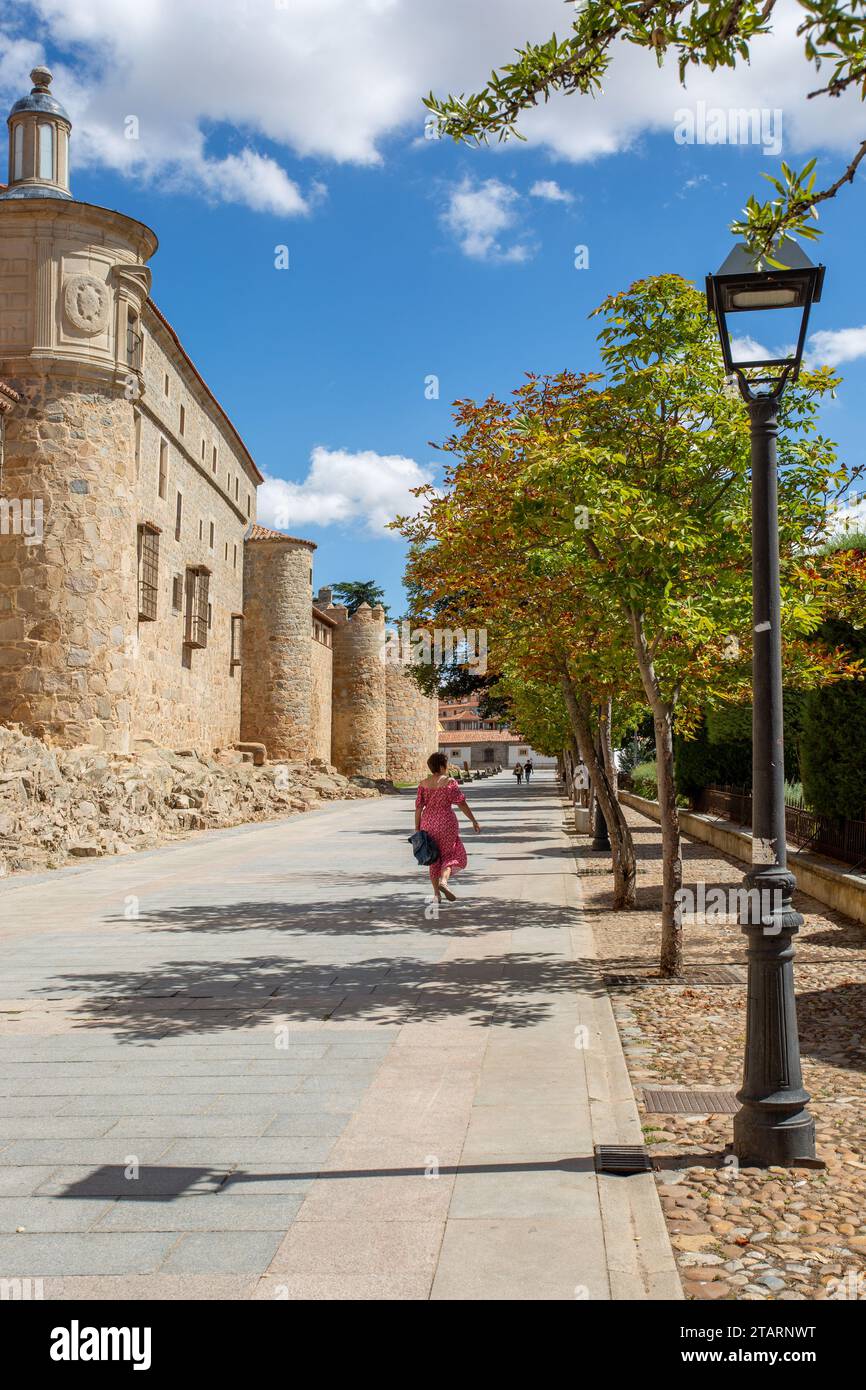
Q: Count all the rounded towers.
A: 4